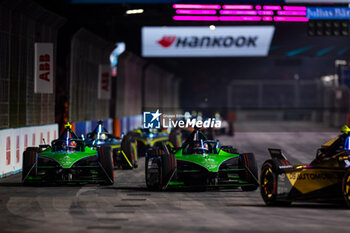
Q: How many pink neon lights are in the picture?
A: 13